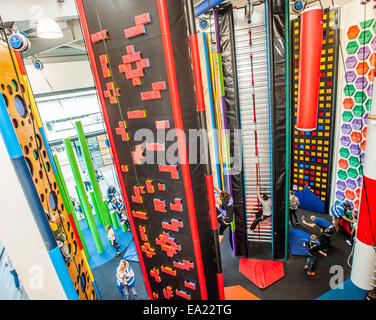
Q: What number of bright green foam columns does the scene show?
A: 8